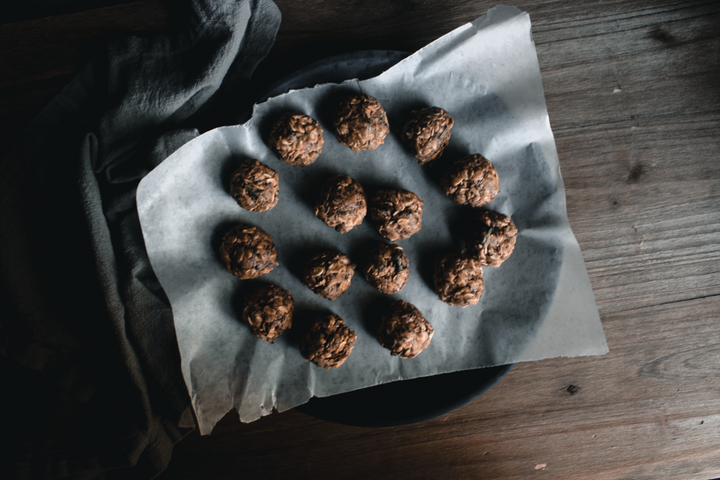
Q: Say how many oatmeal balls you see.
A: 15